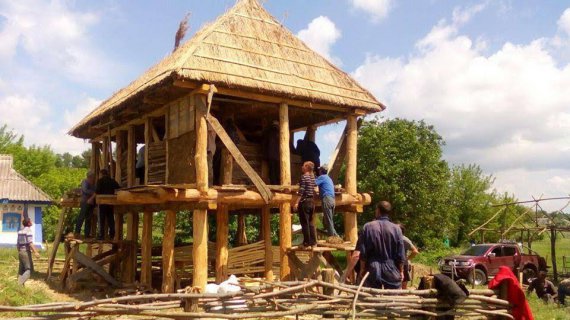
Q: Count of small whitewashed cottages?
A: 1